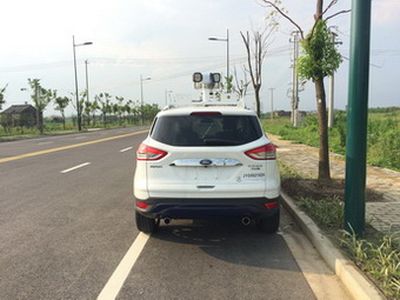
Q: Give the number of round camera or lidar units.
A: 2